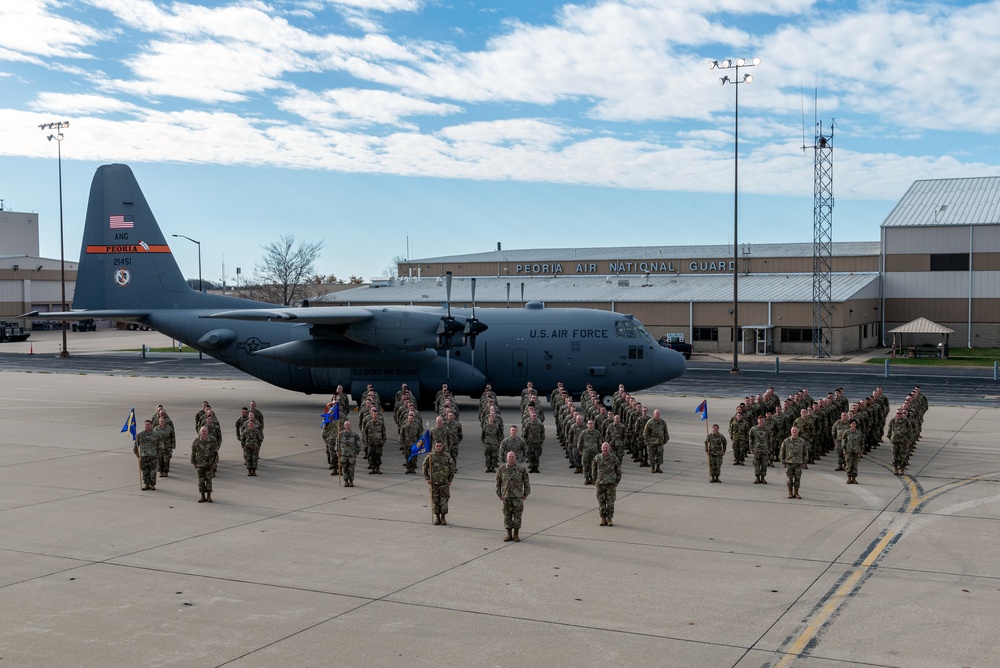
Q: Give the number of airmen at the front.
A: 3